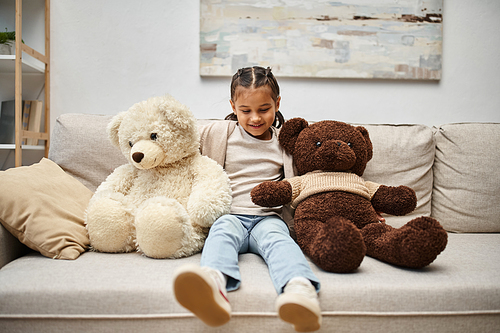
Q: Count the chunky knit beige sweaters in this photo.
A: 1